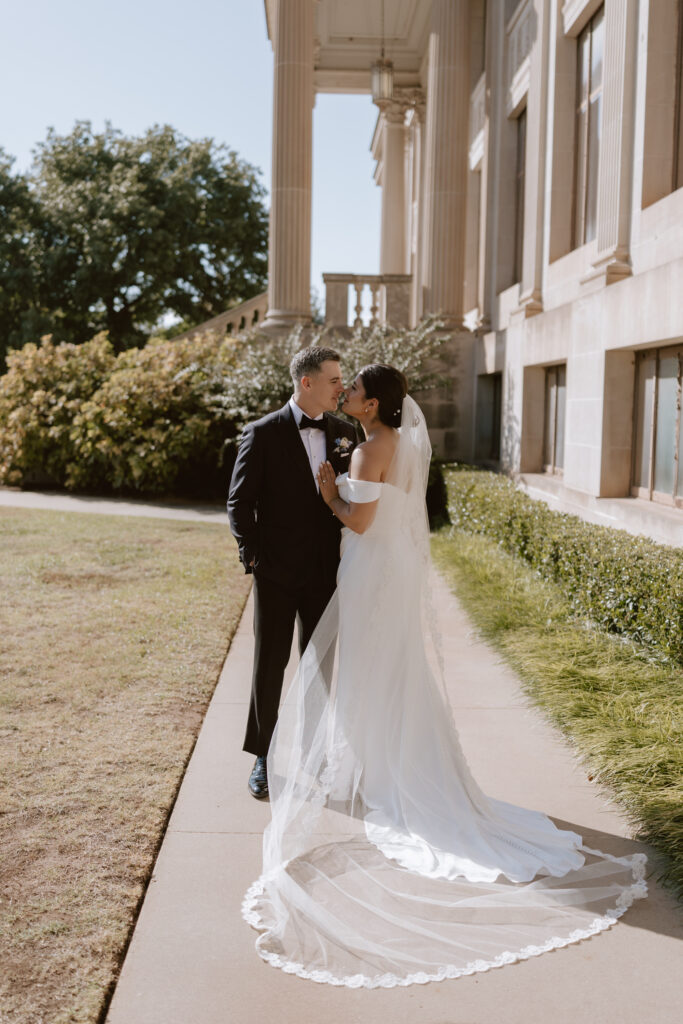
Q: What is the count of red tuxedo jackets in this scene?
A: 0